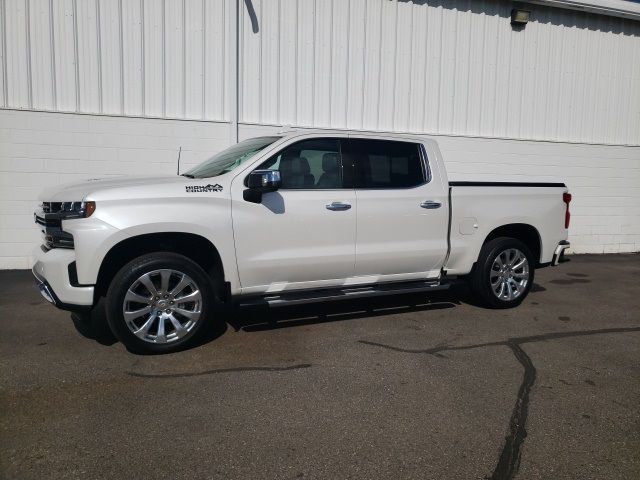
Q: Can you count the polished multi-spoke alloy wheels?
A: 2